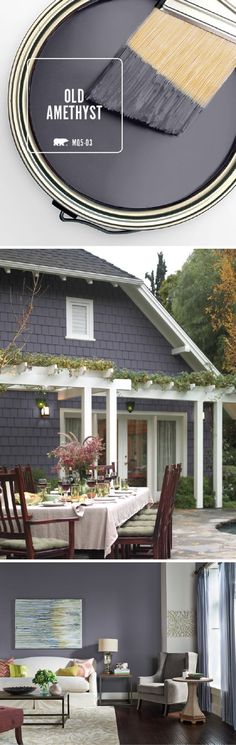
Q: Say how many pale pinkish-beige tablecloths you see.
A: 1